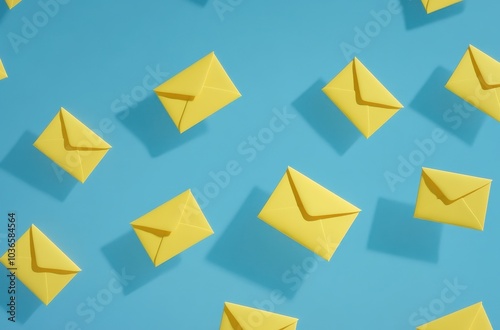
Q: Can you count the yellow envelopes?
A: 13